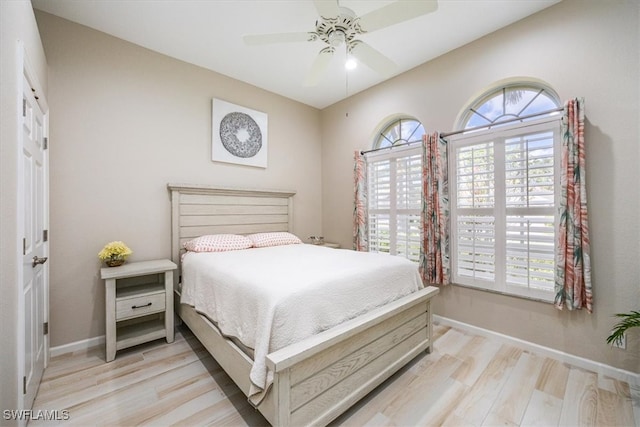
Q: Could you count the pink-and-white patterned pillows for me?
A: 2